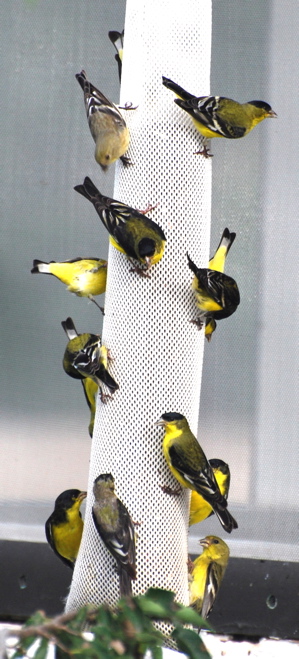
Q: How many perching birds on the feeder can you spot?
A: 14